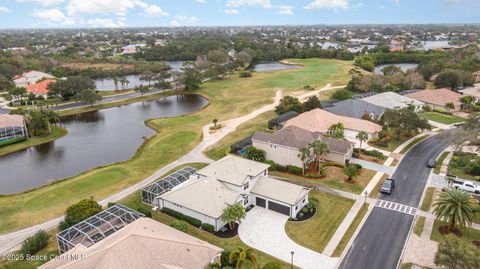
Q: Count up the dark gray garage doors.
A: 2